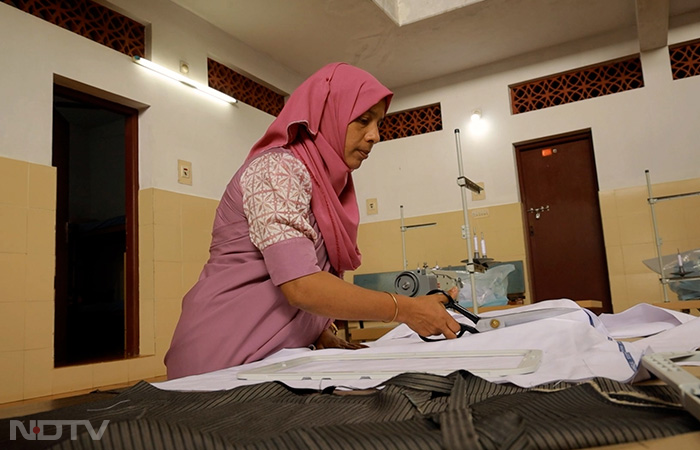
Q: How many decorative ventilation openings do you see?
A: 5